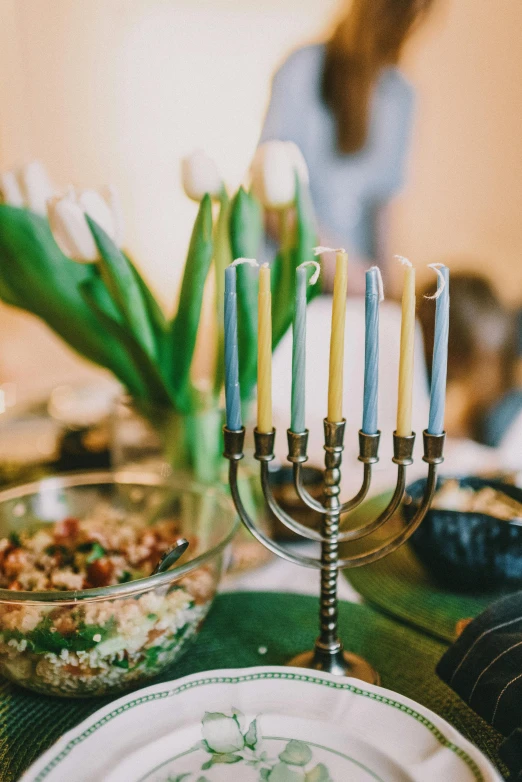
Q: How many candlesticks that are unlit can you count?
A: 7